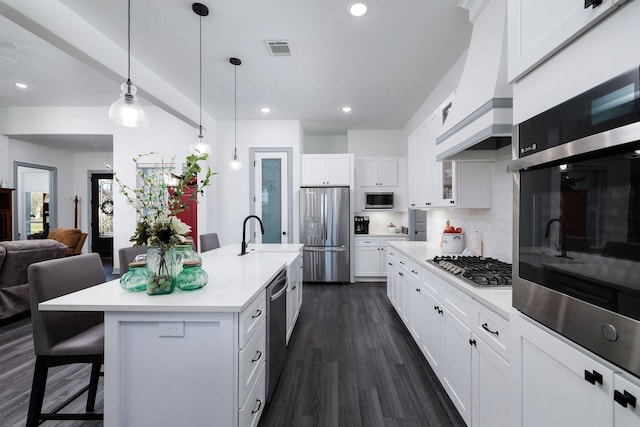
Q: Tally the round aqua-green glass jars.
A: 3